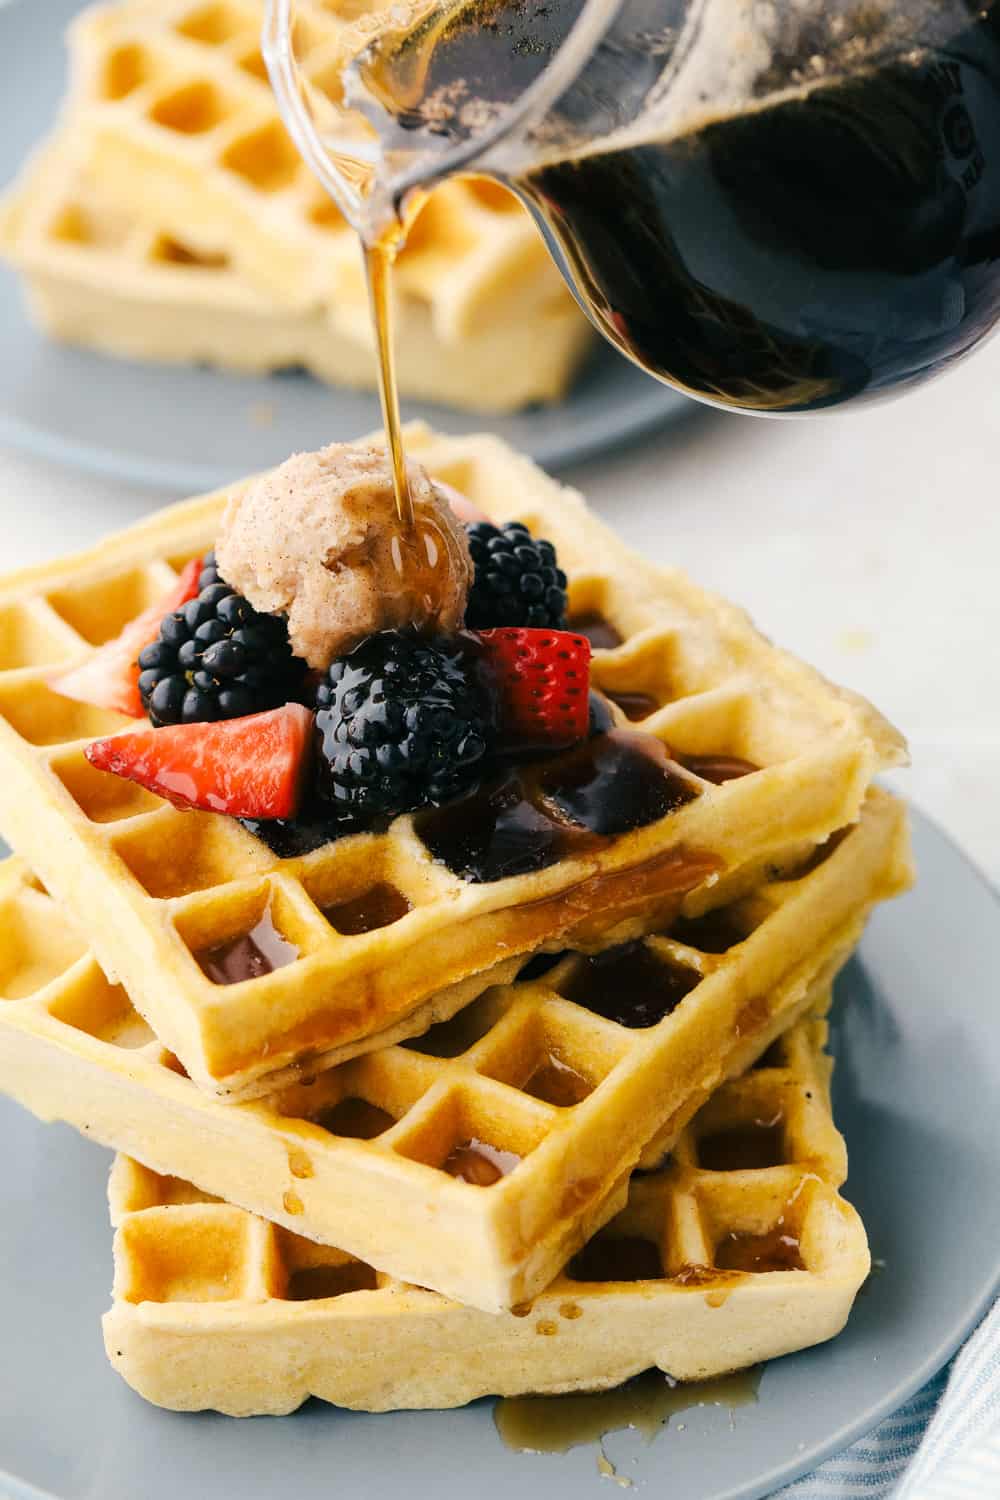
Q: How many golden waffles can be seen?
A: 5